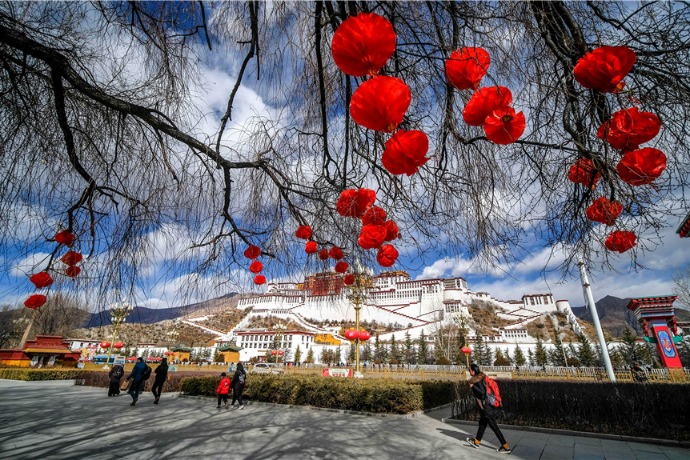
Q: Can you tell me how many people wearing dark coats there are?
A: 5